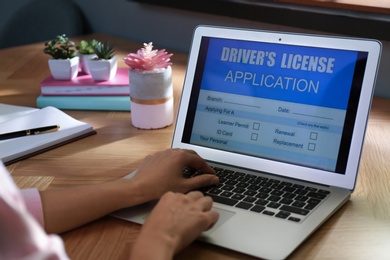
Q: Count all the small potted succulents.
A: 4